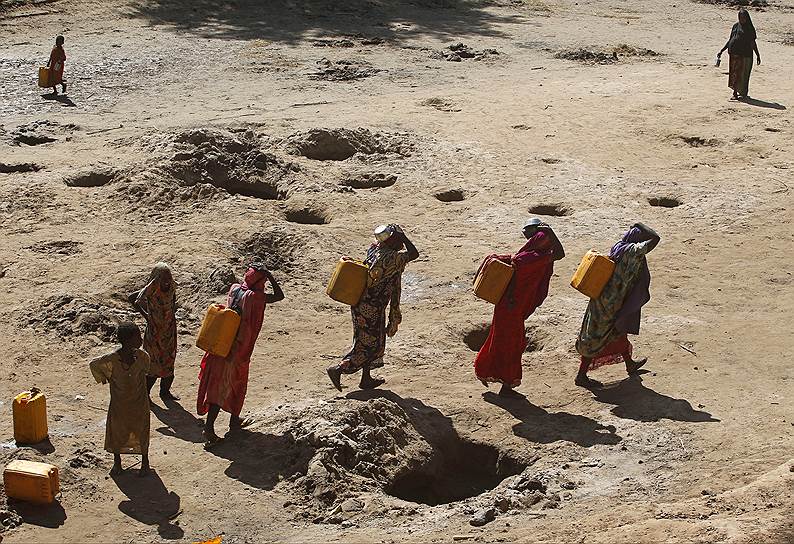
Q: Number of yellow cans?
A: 7